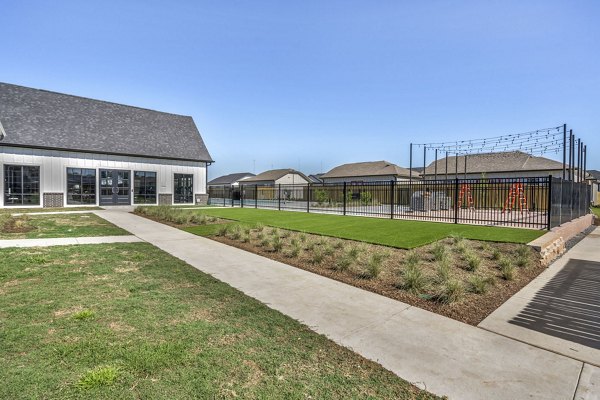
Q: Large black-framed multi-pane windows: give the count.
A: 4